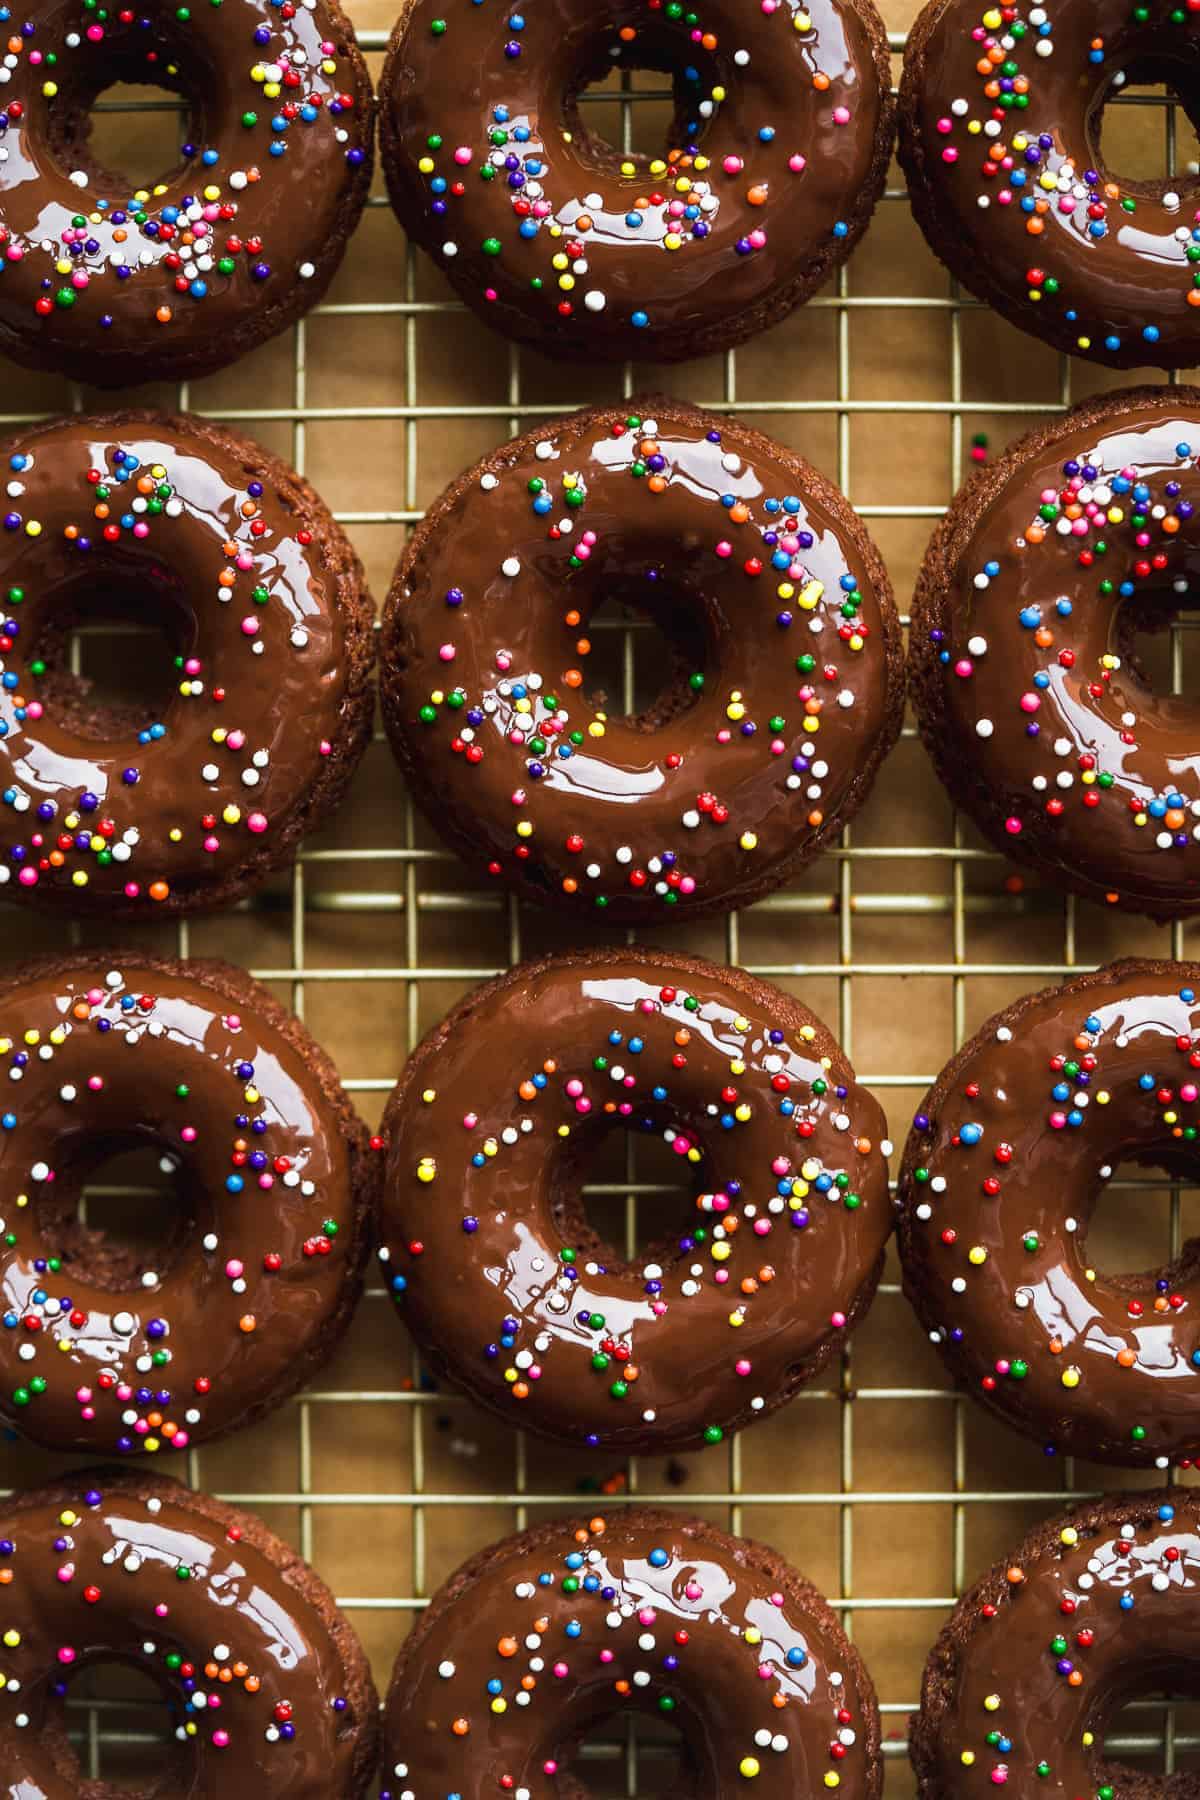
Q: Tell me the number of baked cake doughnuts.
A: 12